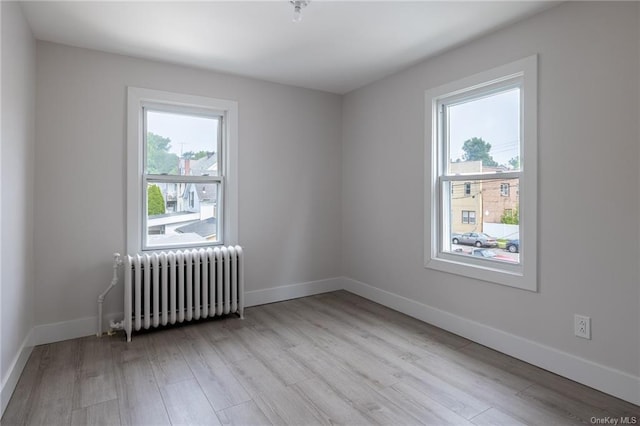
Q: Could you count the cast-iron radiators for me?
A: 1